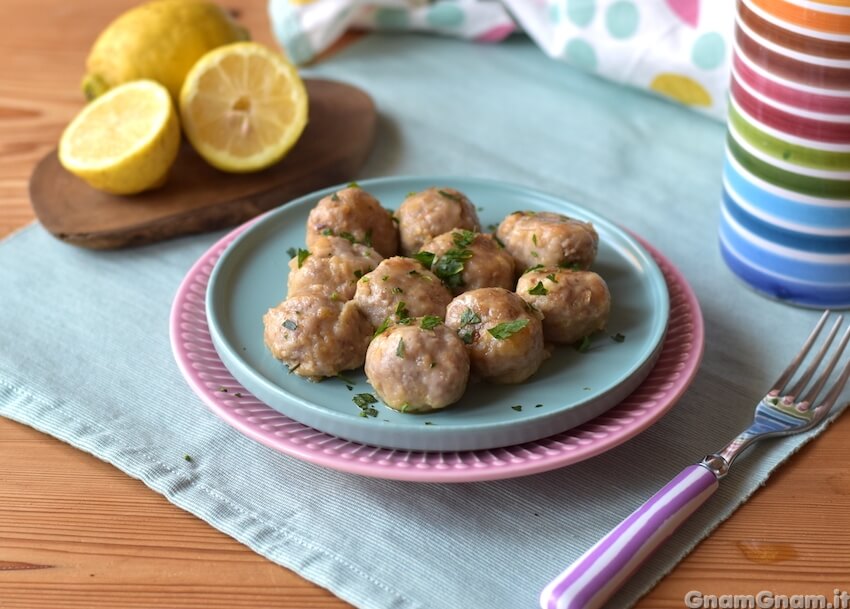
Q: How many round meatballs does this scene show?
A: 10